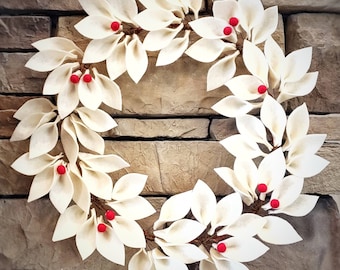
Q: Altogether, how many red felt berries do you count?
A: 12